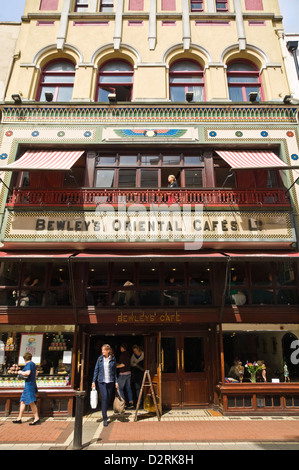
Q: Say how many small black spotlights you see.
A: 6